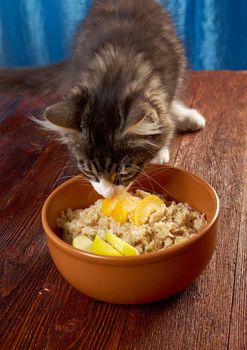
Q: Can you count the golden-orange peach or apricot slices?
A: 3